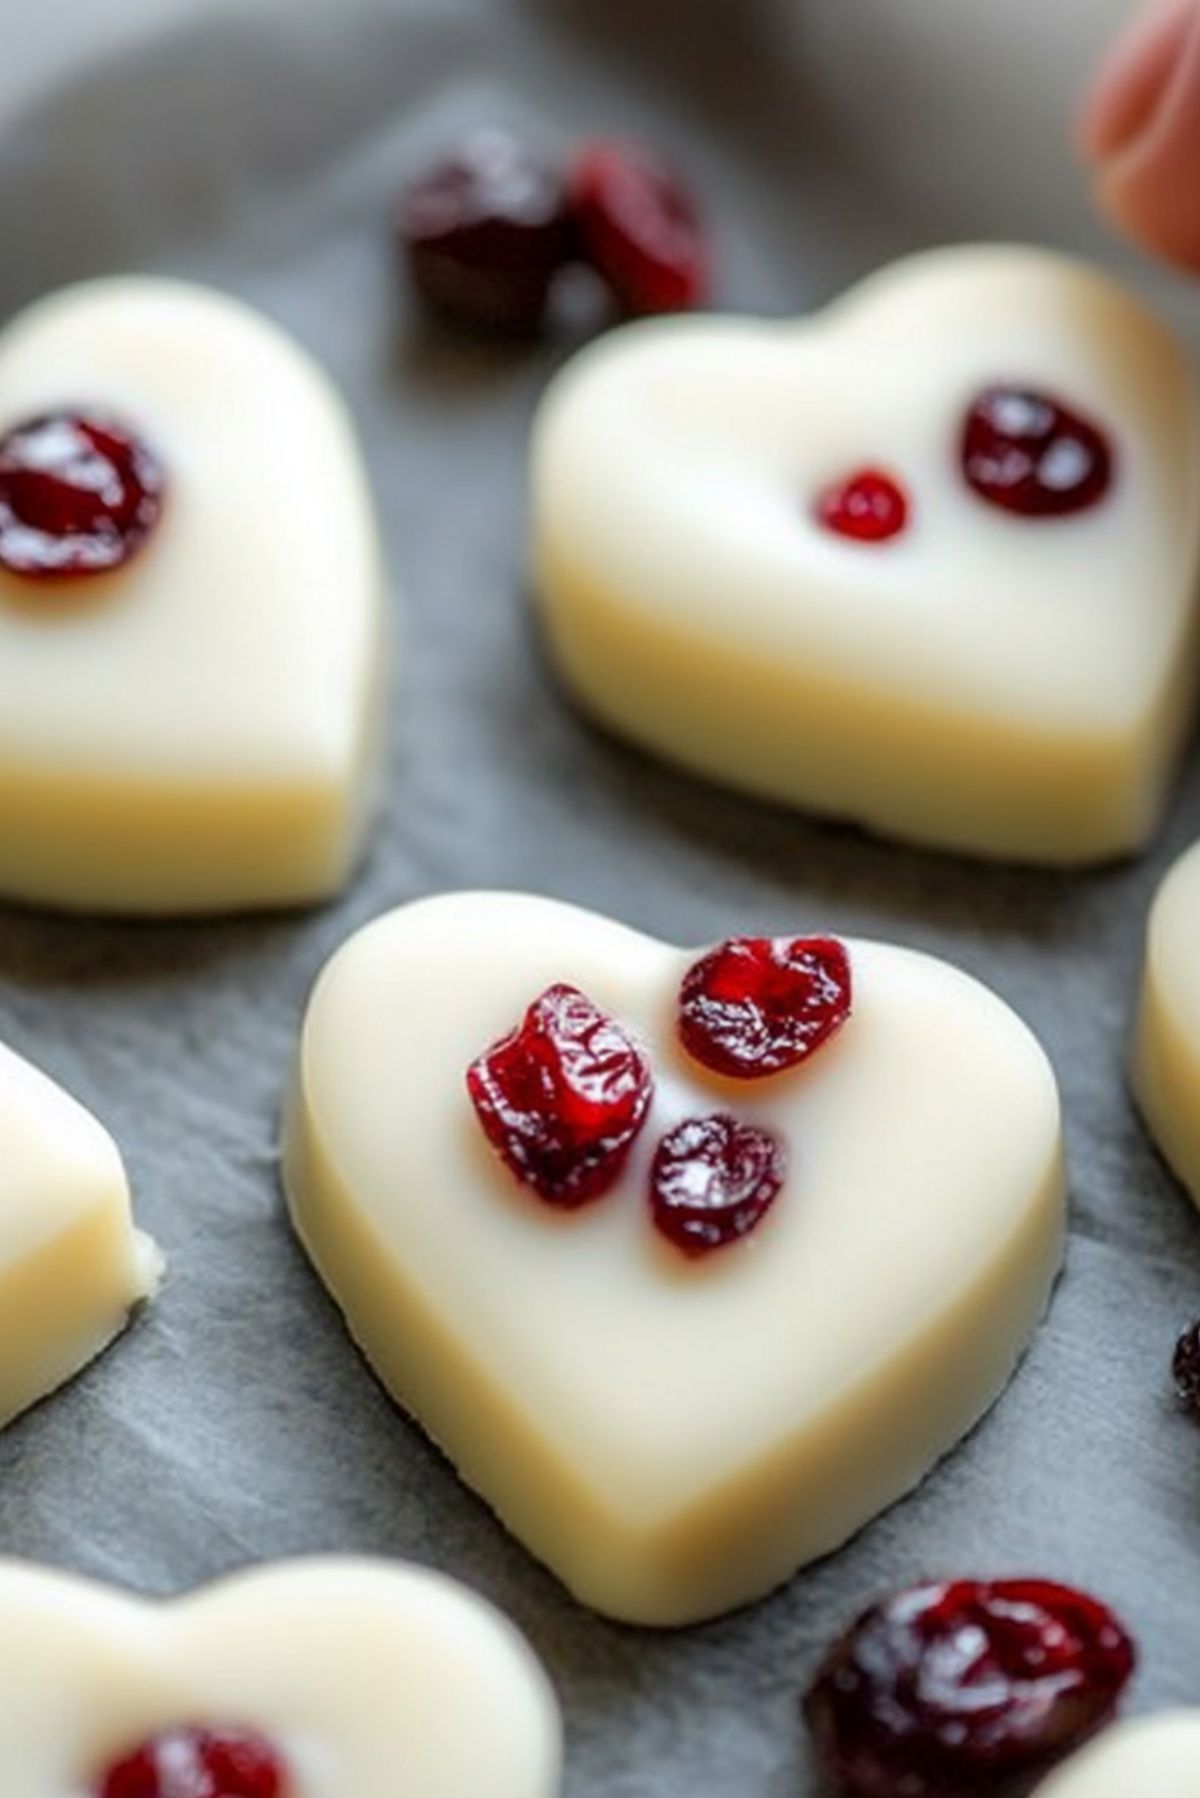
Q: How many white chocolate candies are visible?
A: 7